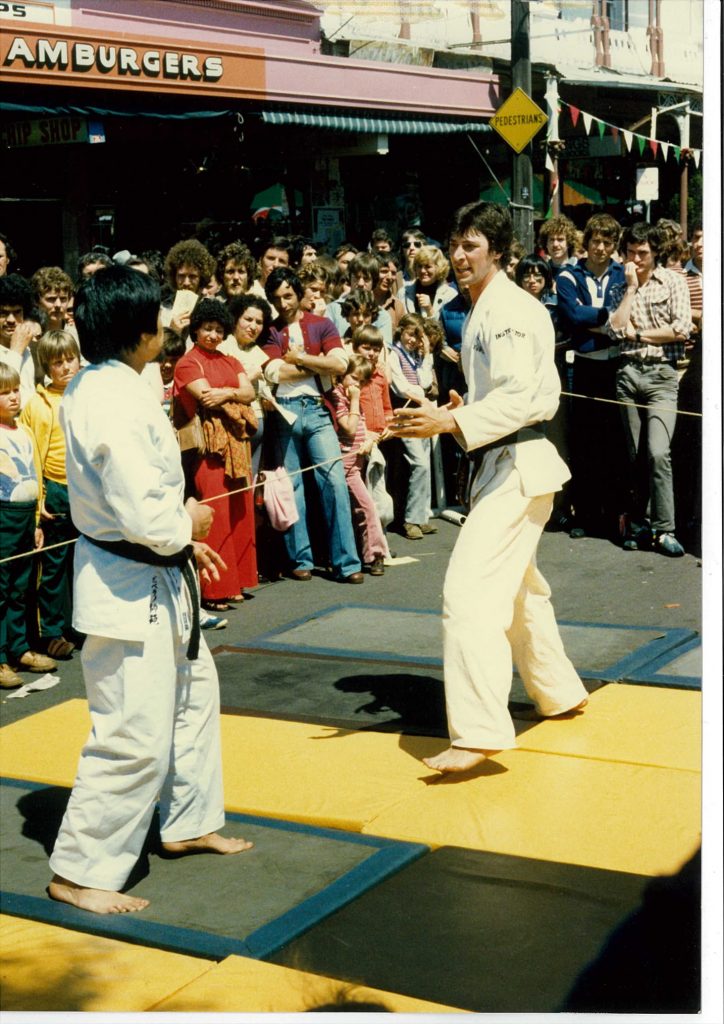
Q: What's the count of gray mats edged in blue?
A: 3